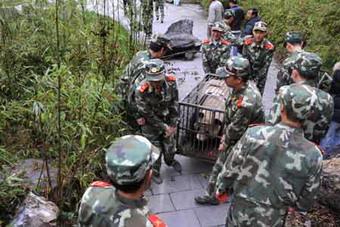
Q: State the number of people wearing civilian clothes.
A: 4